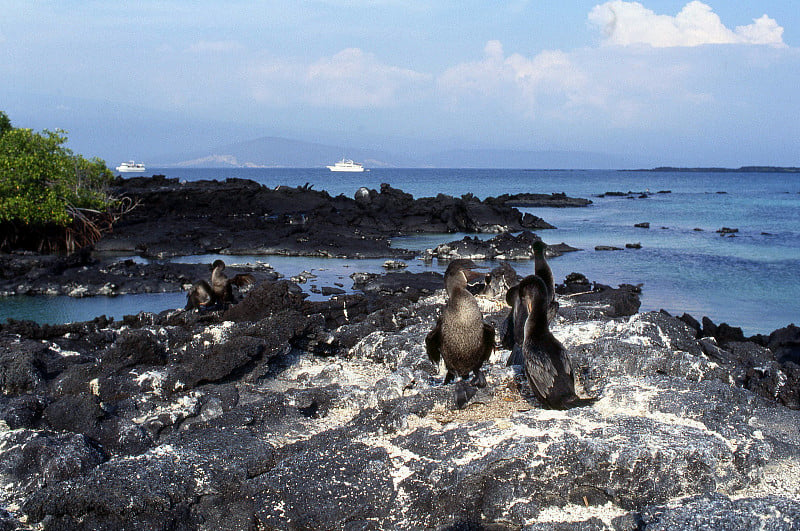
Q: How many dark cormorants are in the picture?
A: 5